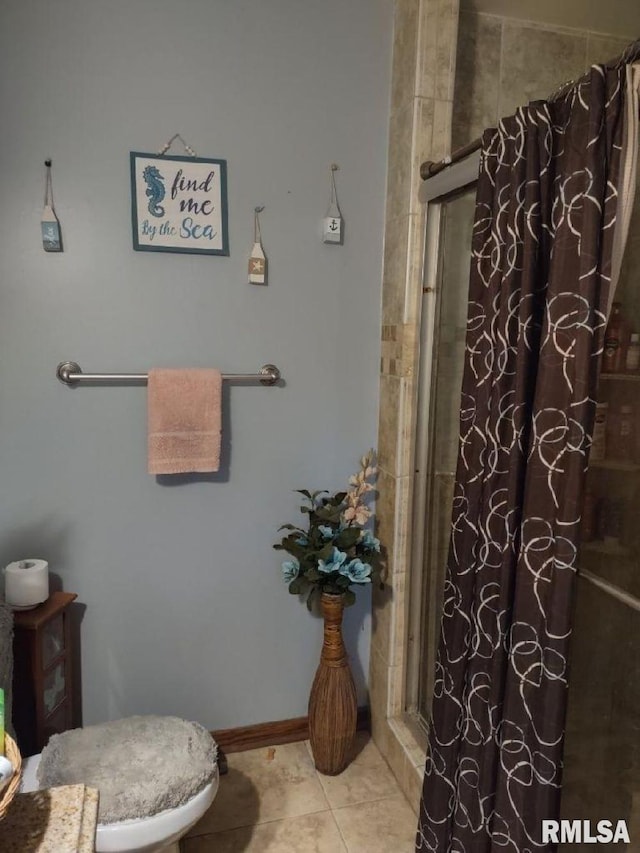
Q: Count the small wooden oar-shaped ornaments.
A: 3